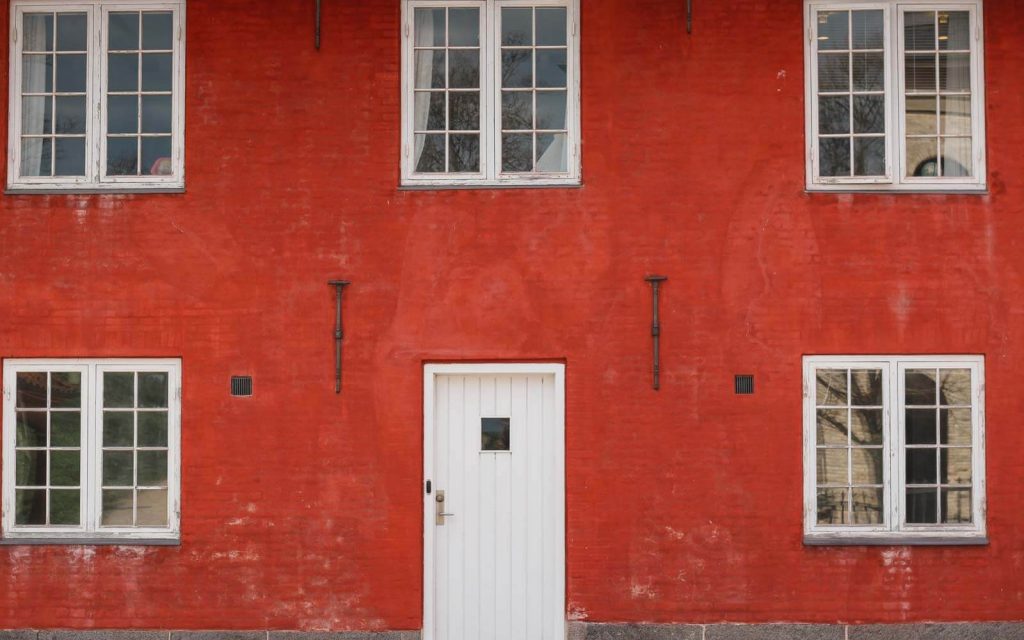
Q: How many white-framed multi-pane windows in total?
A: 5